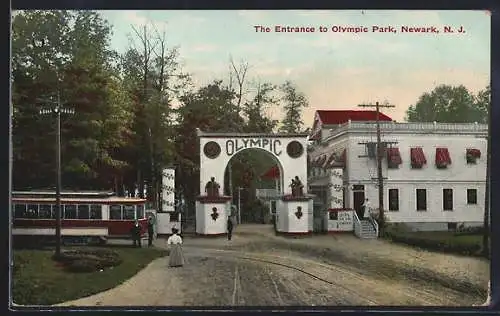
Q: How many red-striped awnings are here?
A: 4